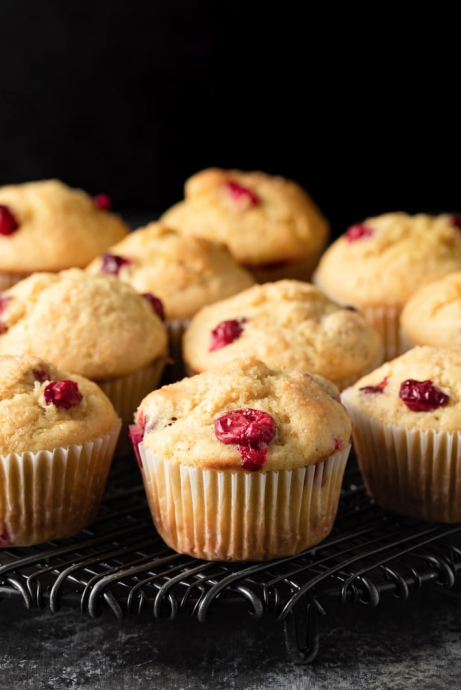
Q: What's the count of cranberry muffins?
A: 10